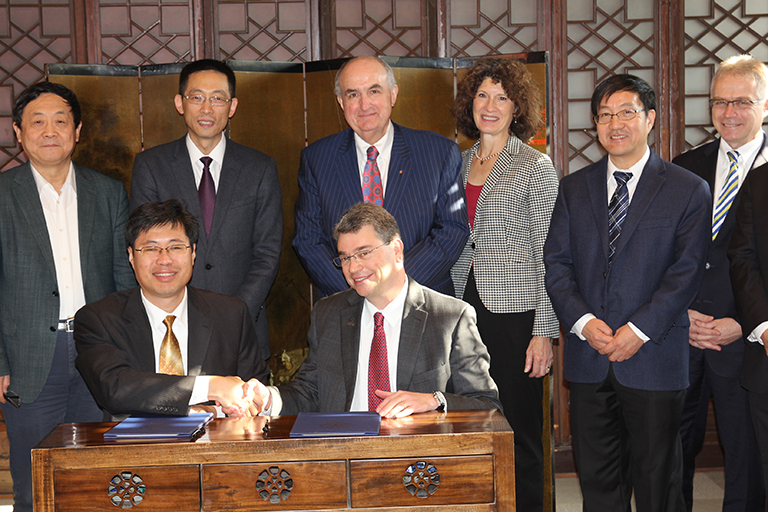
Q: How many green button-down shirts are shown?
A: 0